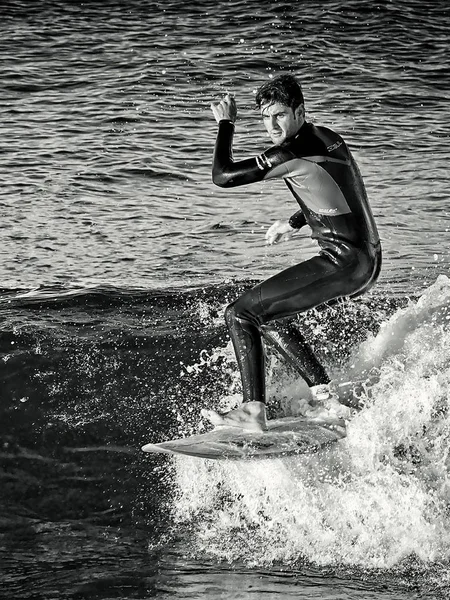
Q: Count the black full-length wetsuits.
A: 1